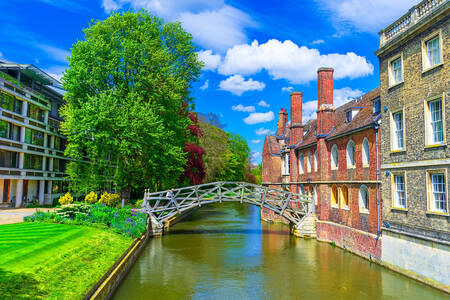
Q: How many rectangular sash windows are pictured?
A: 6